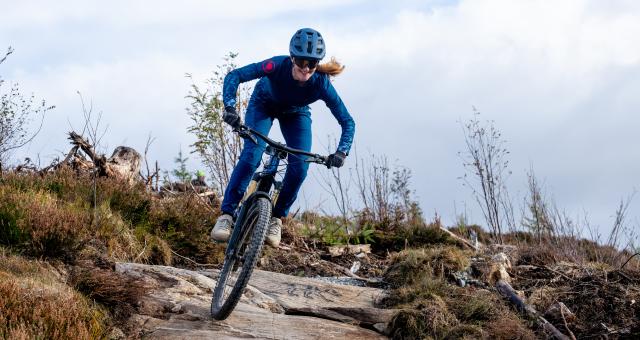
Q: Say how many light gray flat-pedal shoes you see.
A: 2